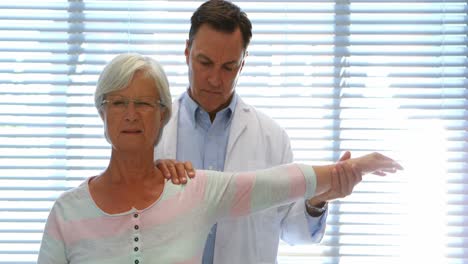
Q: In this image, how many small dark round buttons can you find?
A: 5